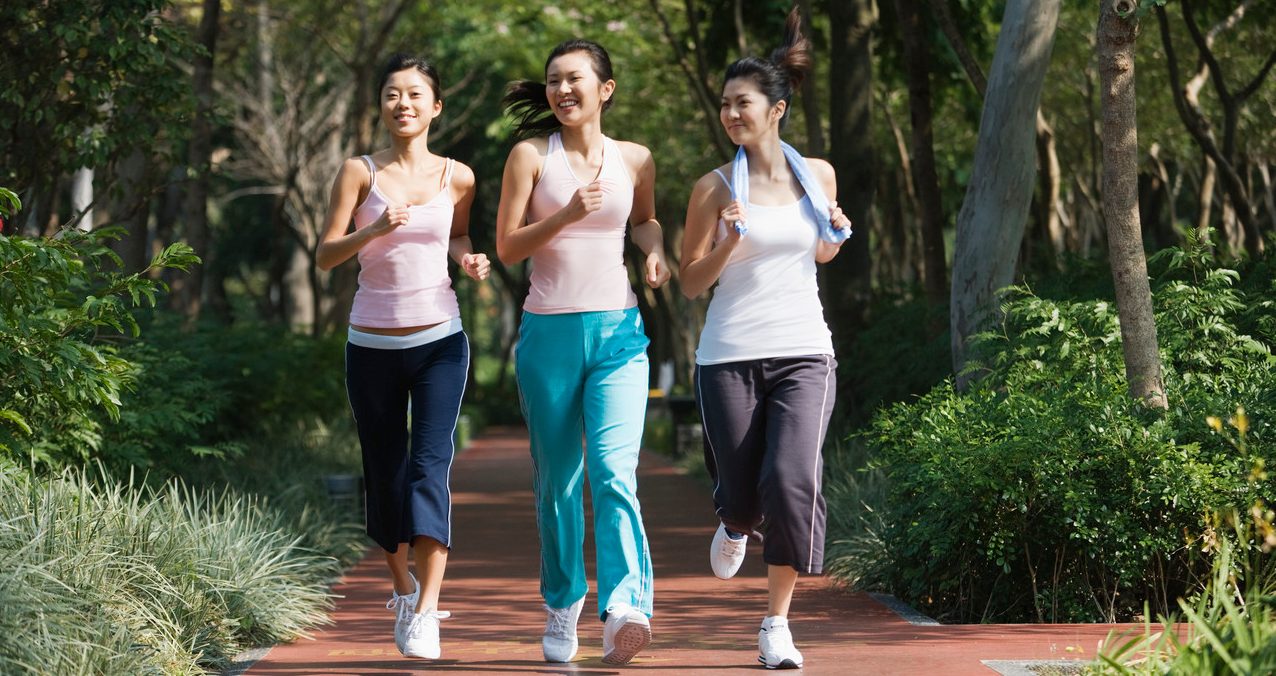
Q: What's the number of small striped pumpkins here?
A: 0